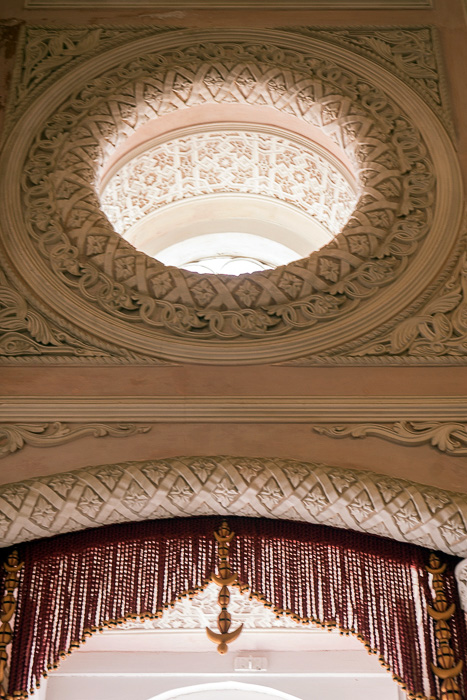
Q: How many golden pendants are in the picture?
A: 3